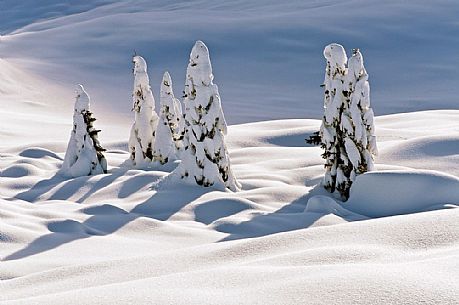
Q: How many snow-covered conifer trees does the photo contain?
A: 6